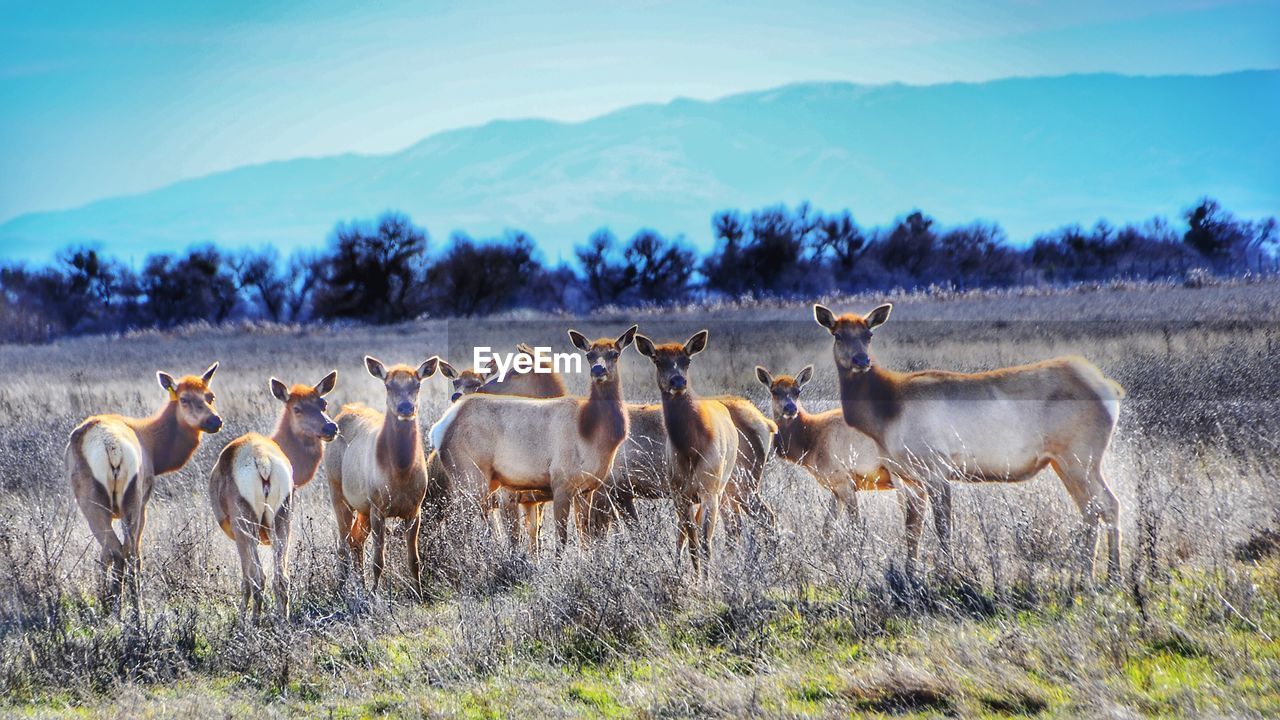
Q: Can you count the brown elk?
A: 9